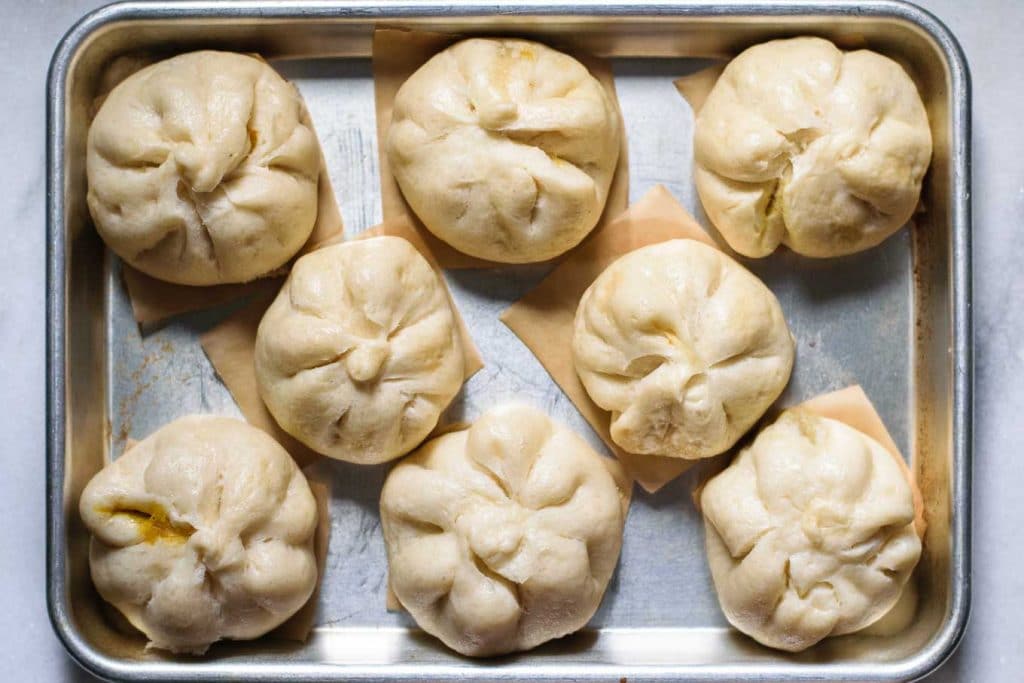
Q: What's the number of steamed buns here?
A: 8